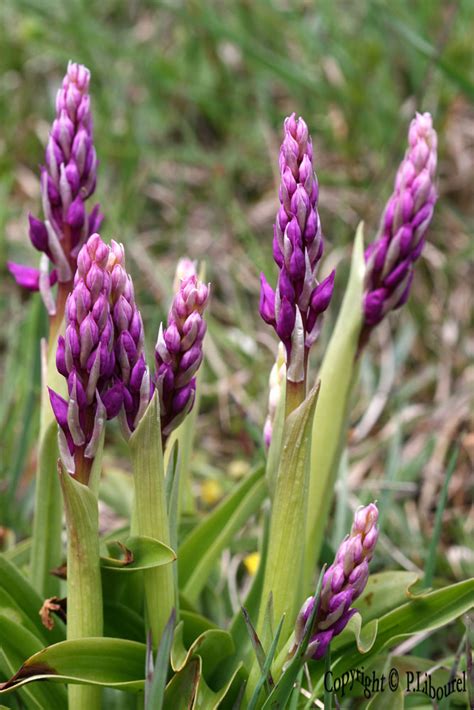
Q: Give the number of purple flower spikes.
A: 7